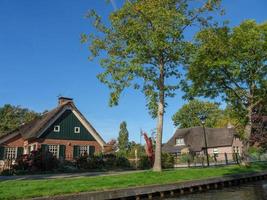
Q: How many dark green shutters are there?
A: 6